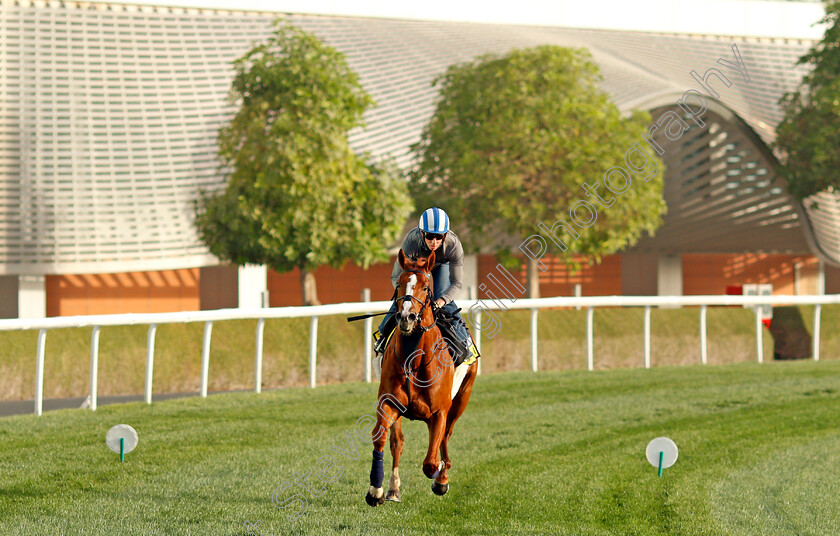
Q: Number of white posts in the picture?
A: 14